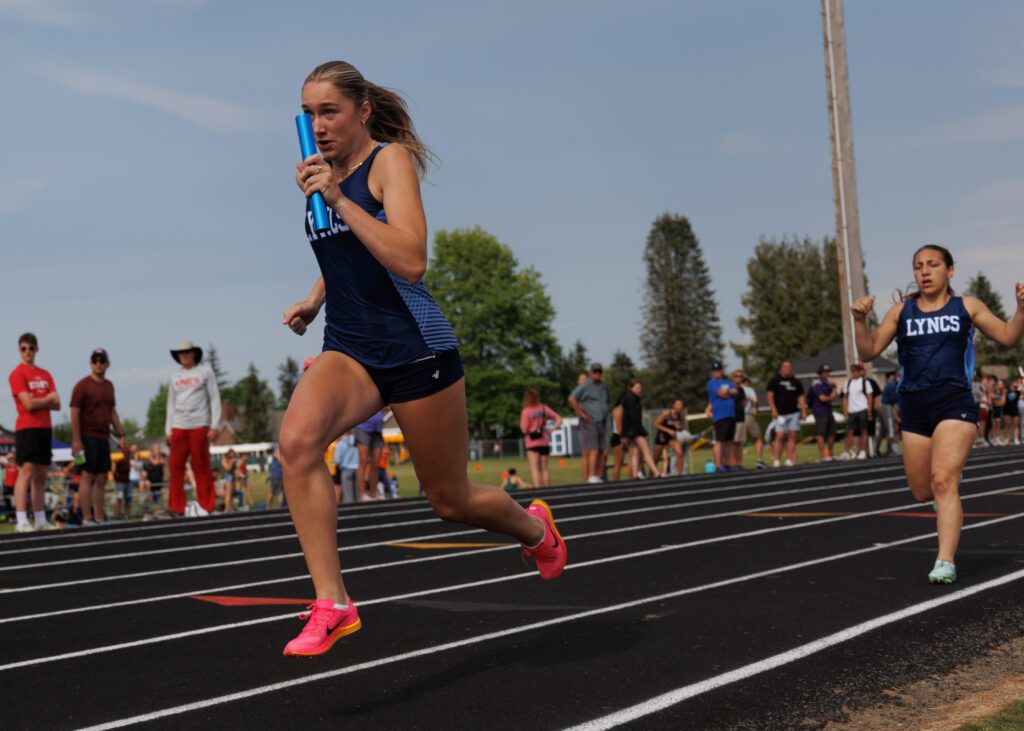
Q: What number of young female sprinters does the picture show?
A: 2